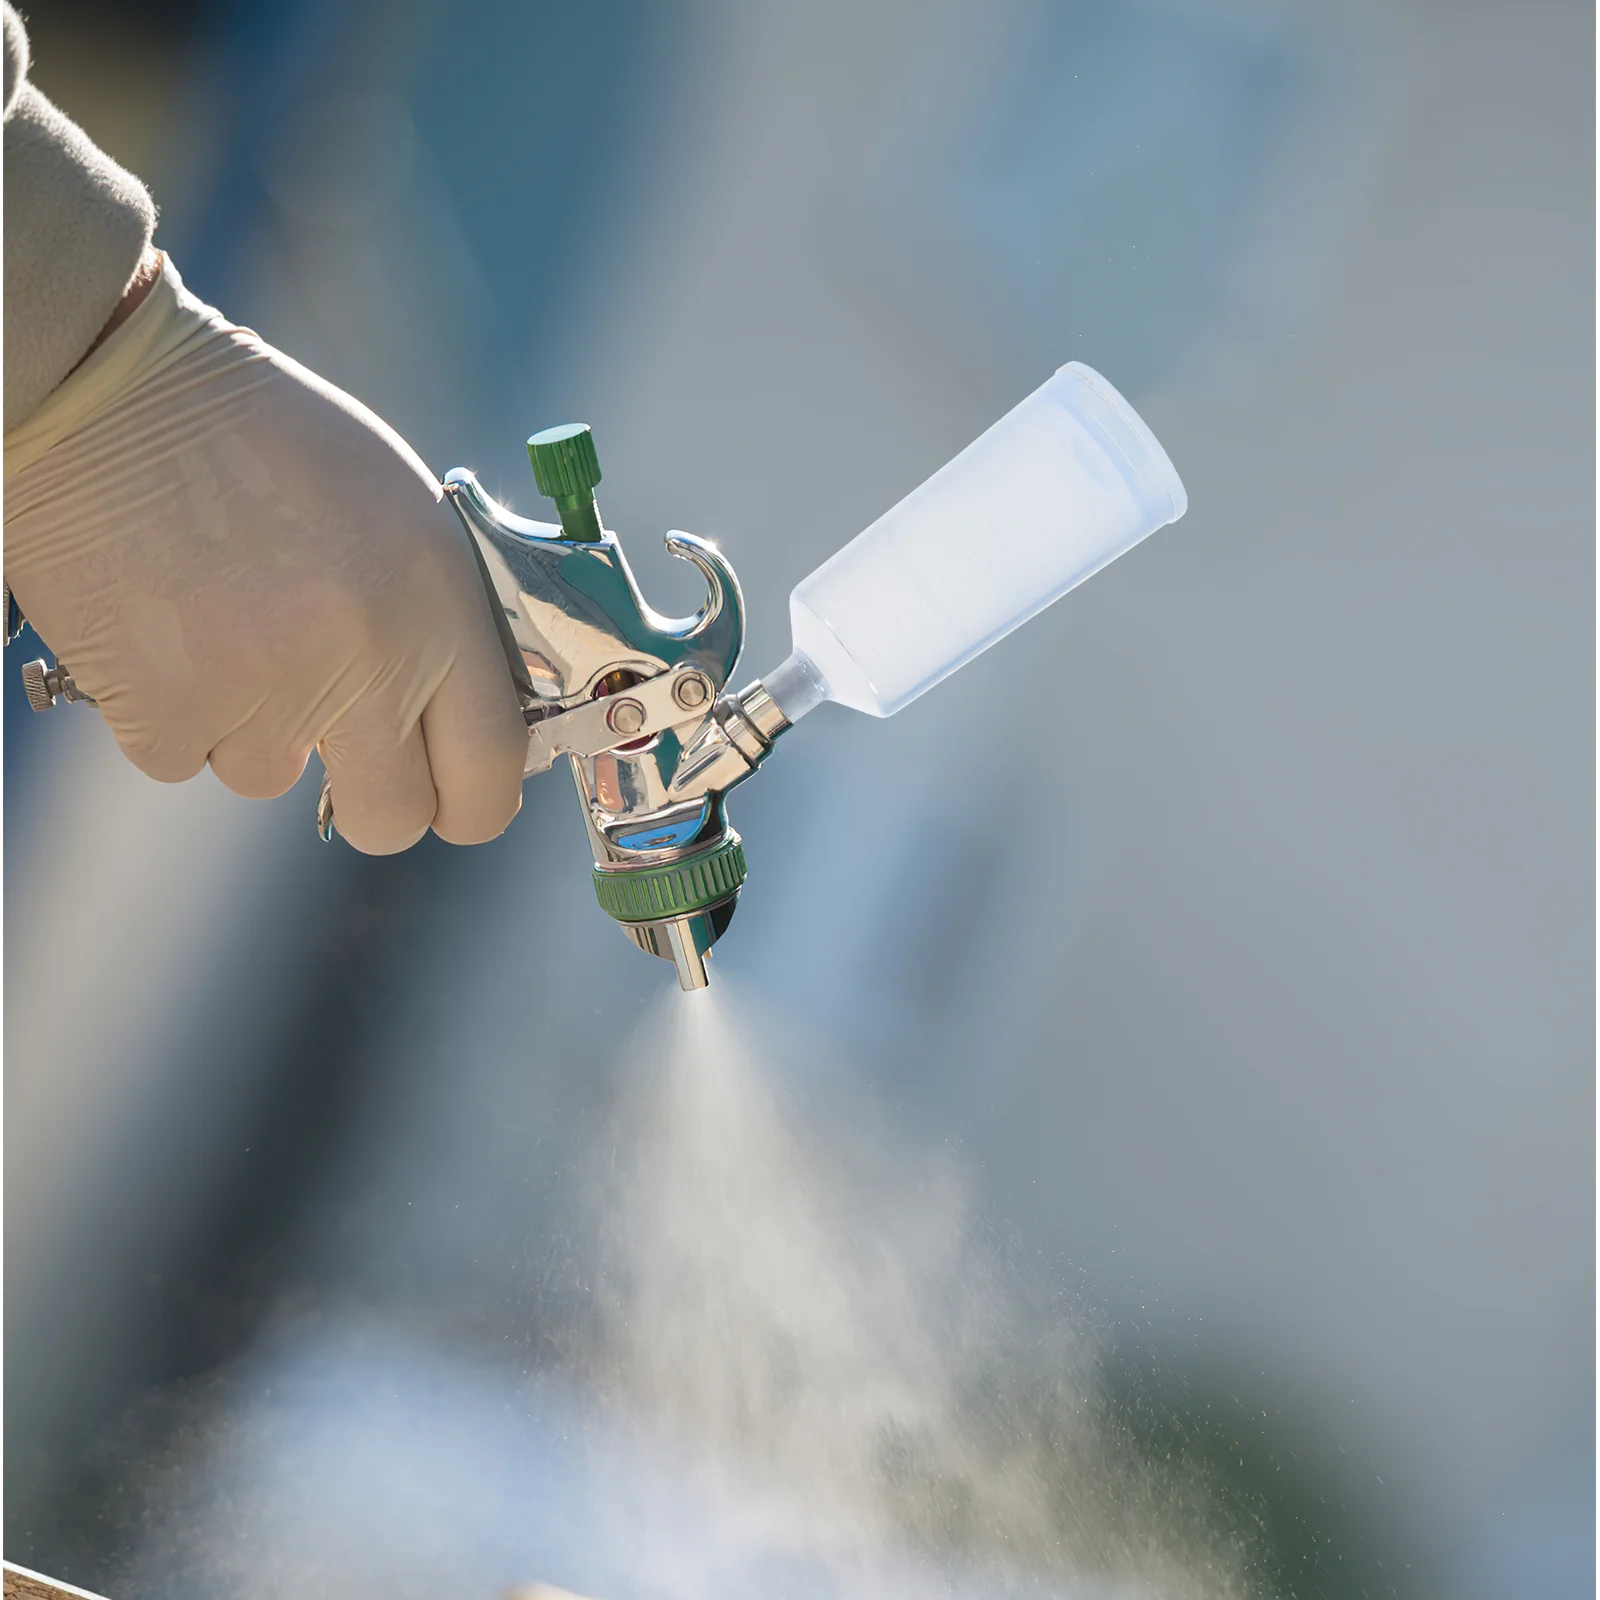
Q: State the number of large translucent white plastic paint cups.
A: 1